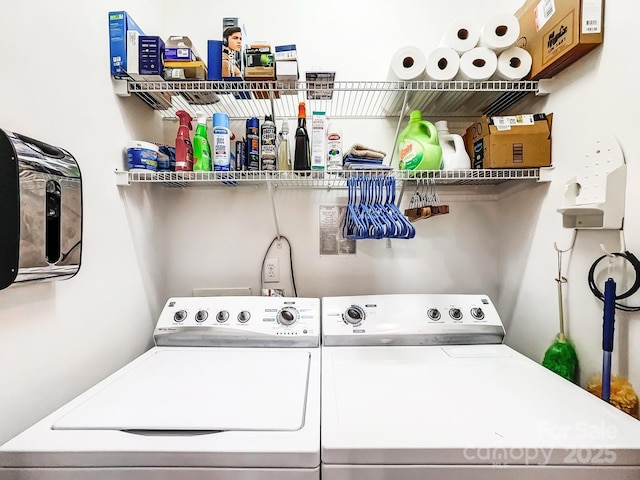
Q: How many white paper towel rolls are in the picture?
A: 6